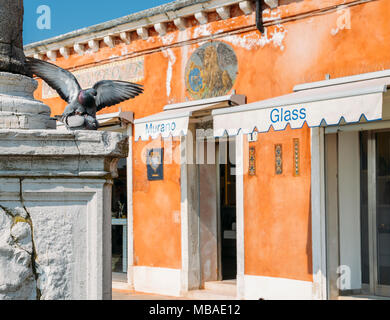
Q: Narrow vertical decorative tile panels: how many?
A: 3